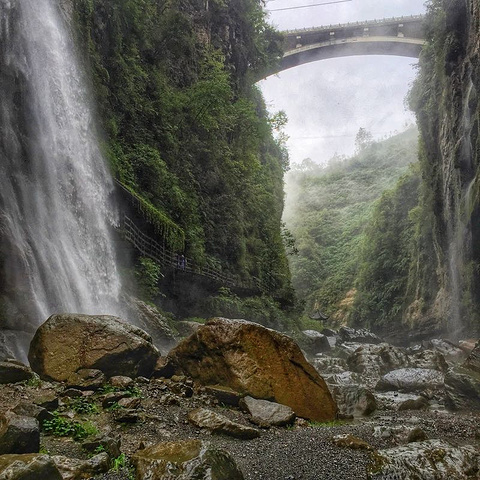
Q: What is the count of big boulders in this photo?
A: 2